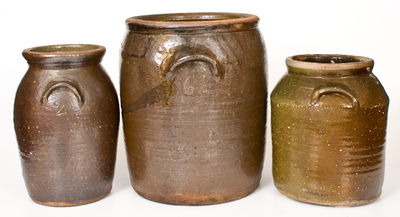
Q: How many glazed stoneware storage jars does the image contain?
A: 3